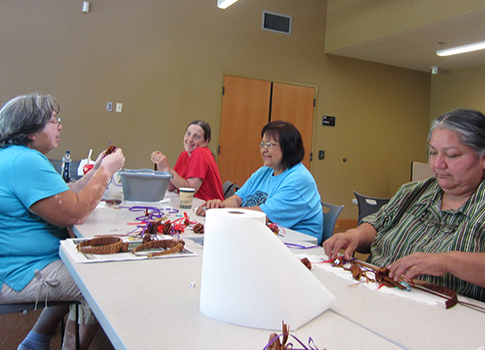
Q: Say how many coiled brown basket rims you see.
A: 2